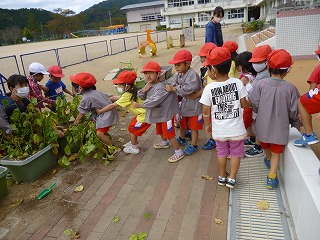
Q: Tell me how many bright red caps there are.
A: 11